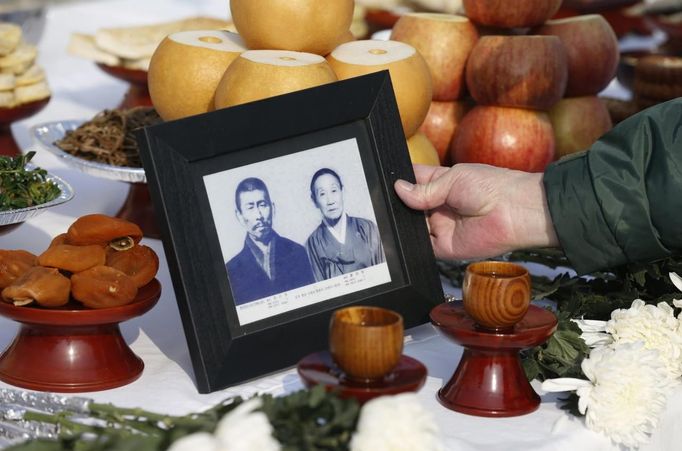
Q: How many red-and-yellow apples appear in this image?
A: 7